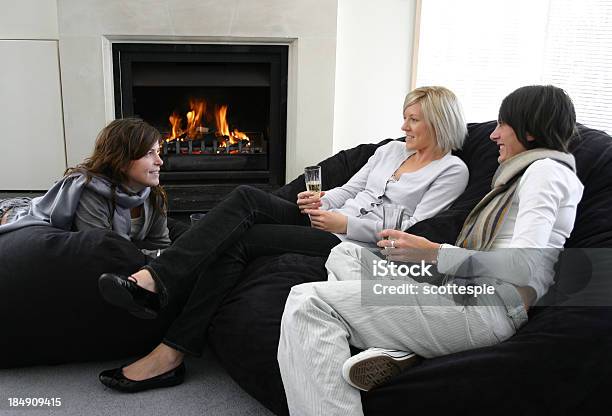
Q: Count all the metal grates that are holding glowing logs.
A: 1